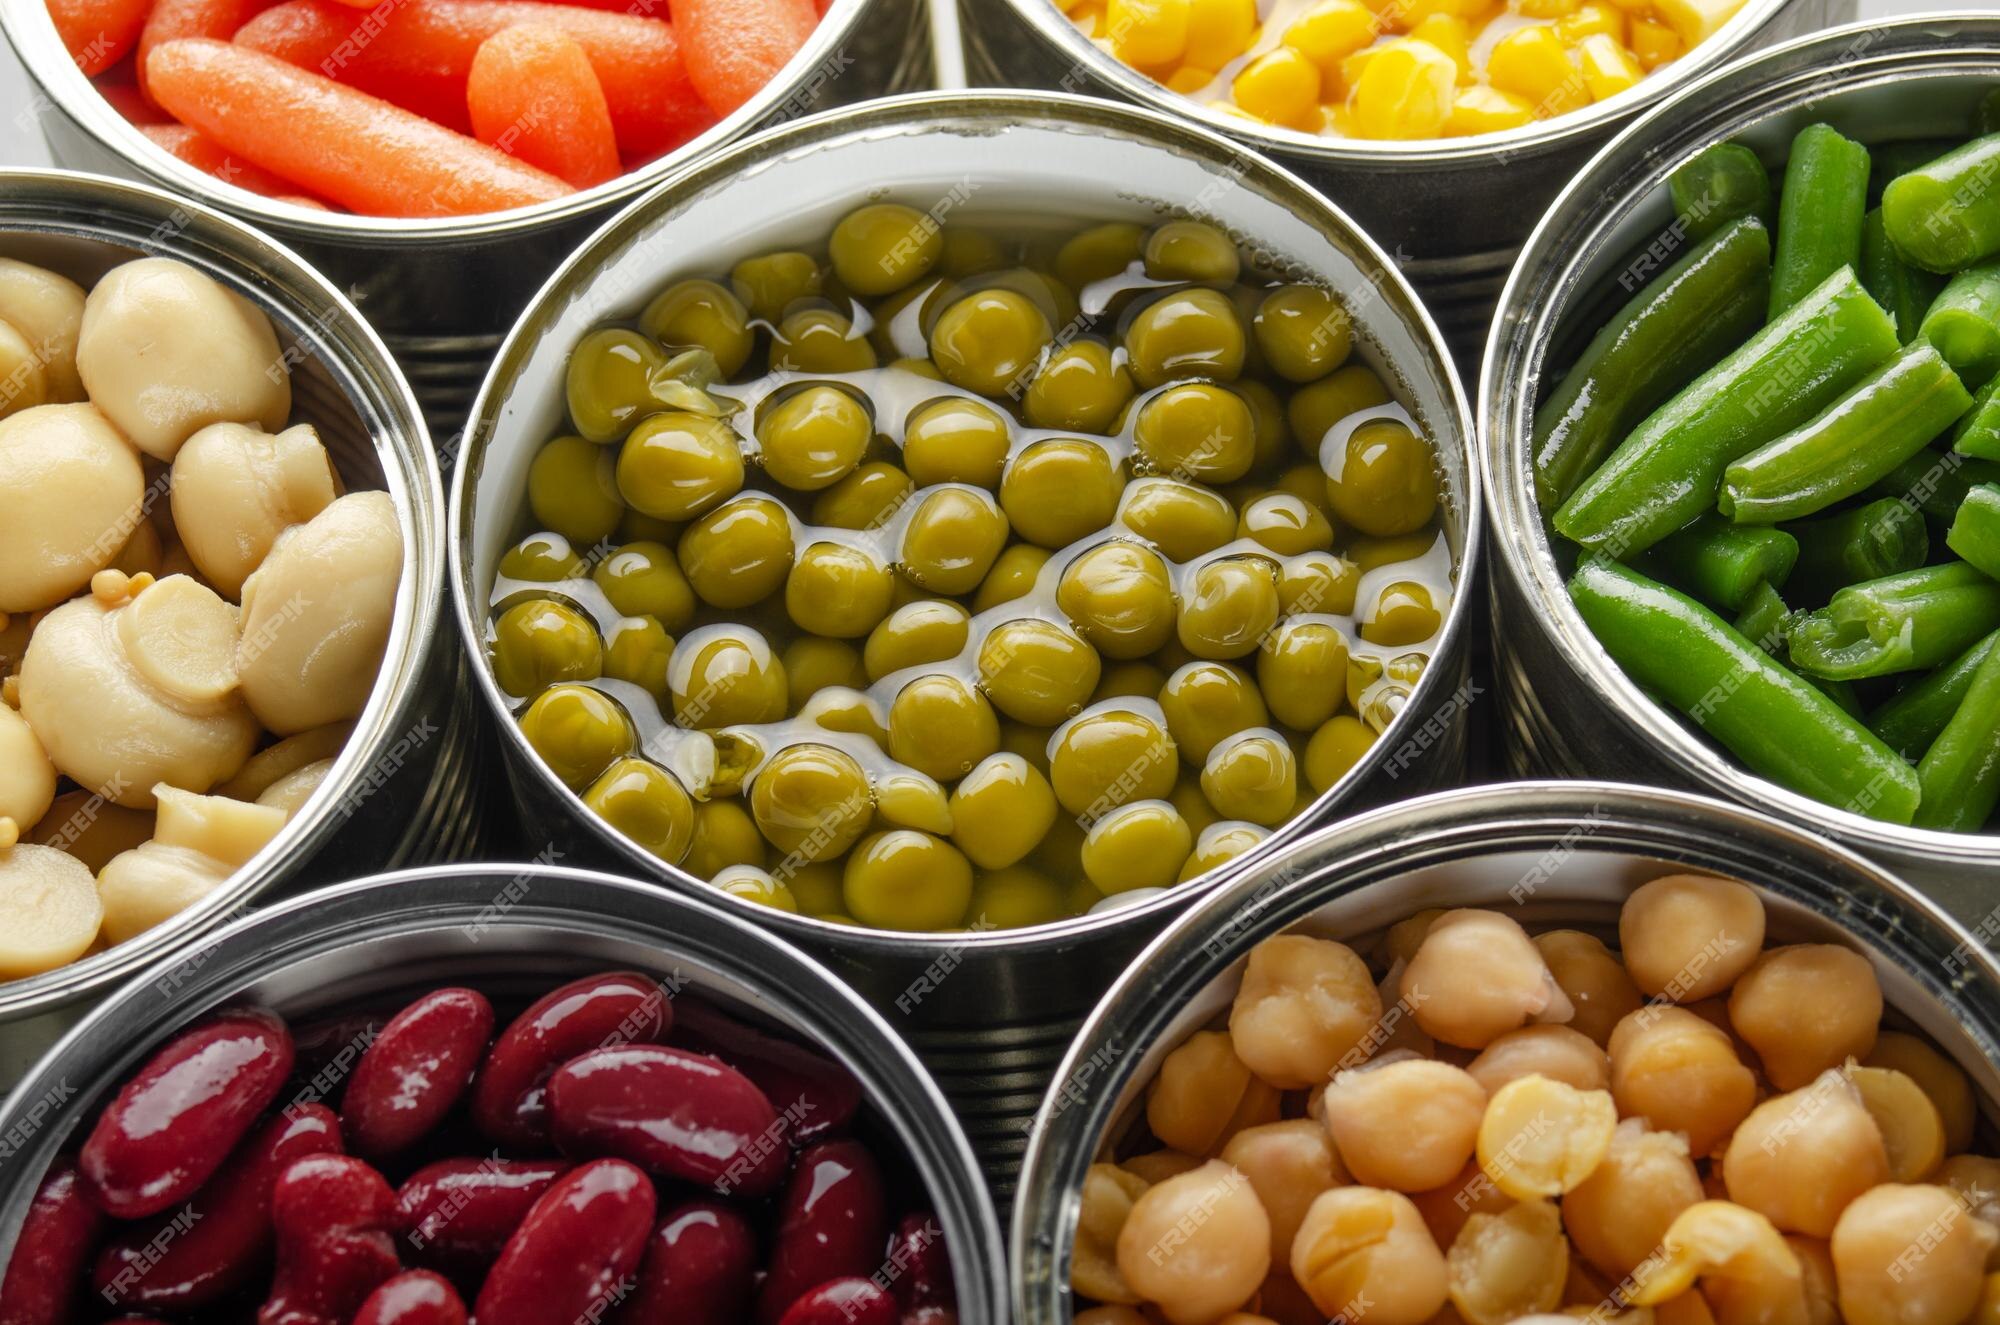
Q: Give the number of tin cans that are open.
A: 7